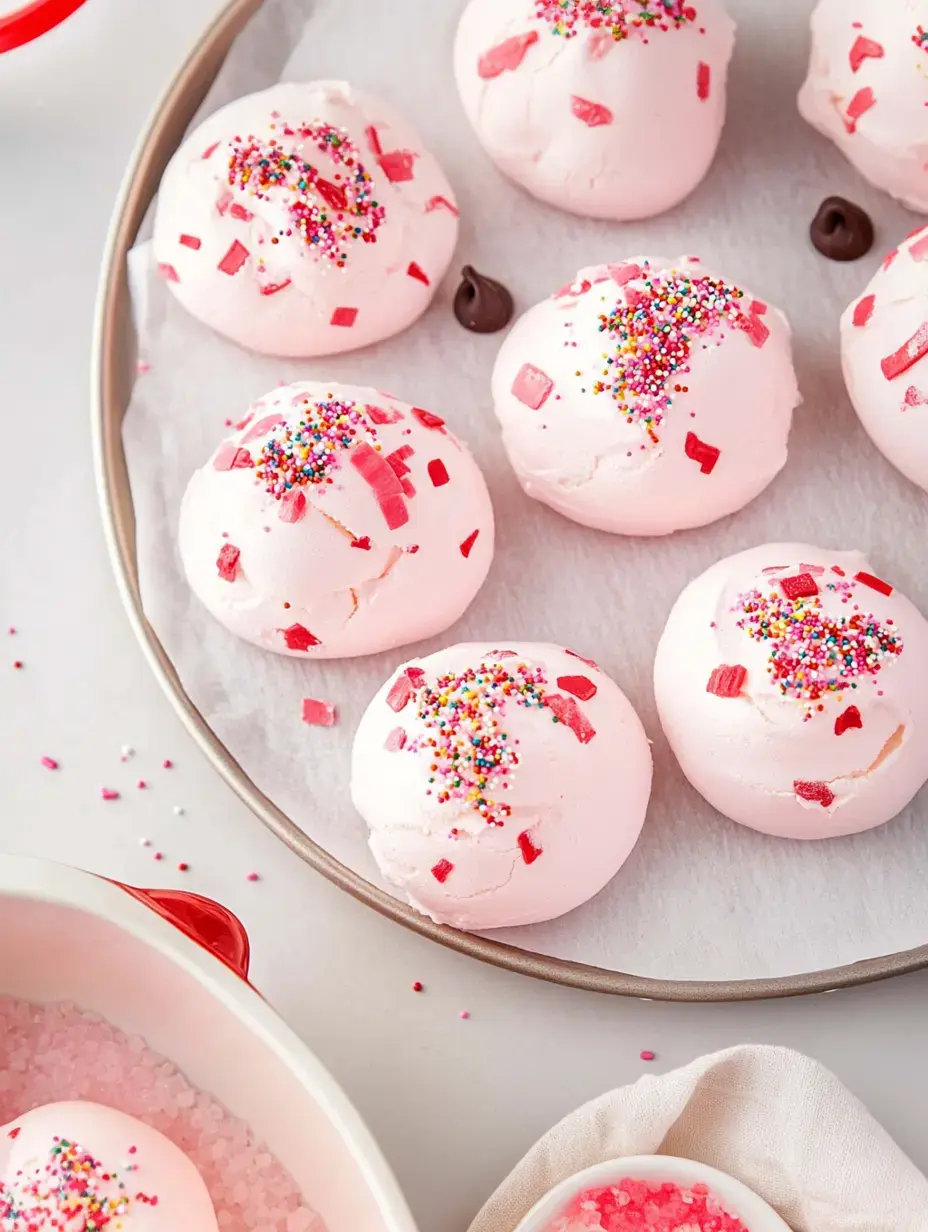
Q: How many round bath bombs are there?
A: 9